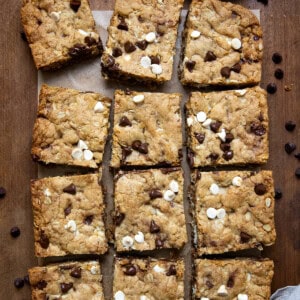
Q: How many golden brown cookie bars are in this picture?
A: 12